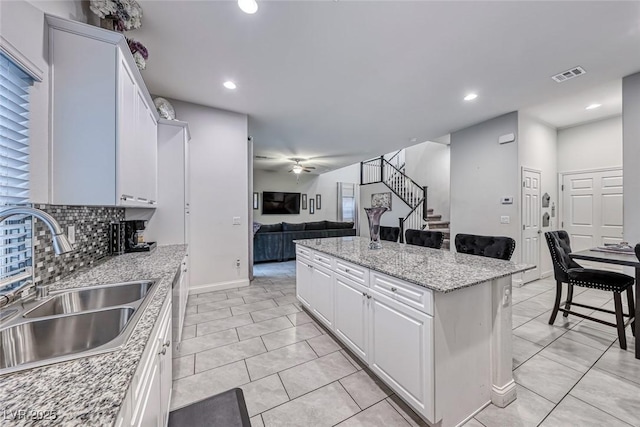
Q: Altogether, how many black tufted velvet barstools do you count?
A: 4